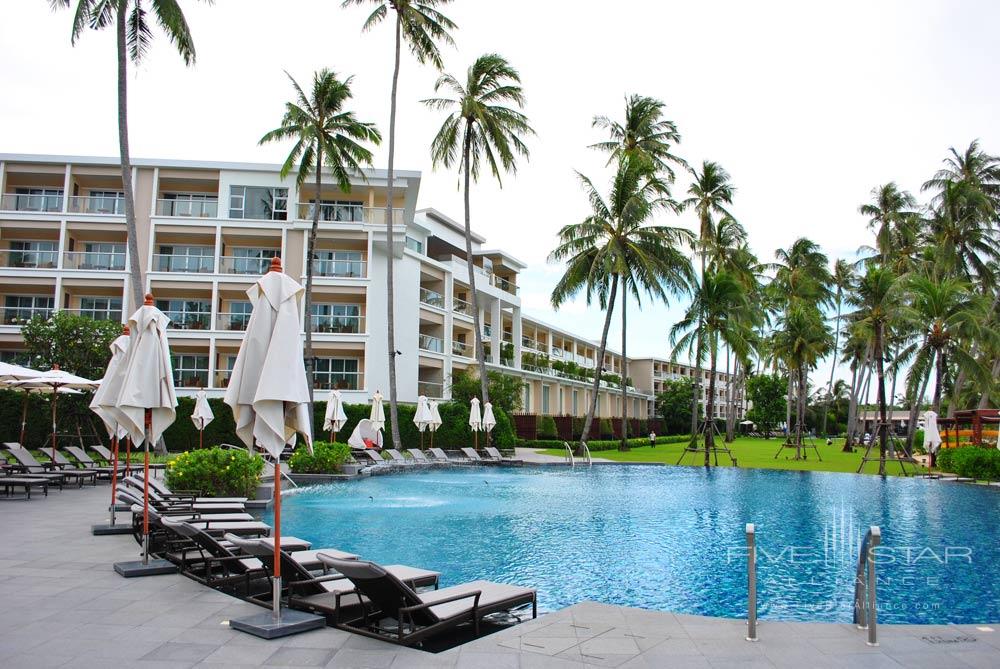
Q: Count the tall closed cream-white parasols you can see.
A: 11